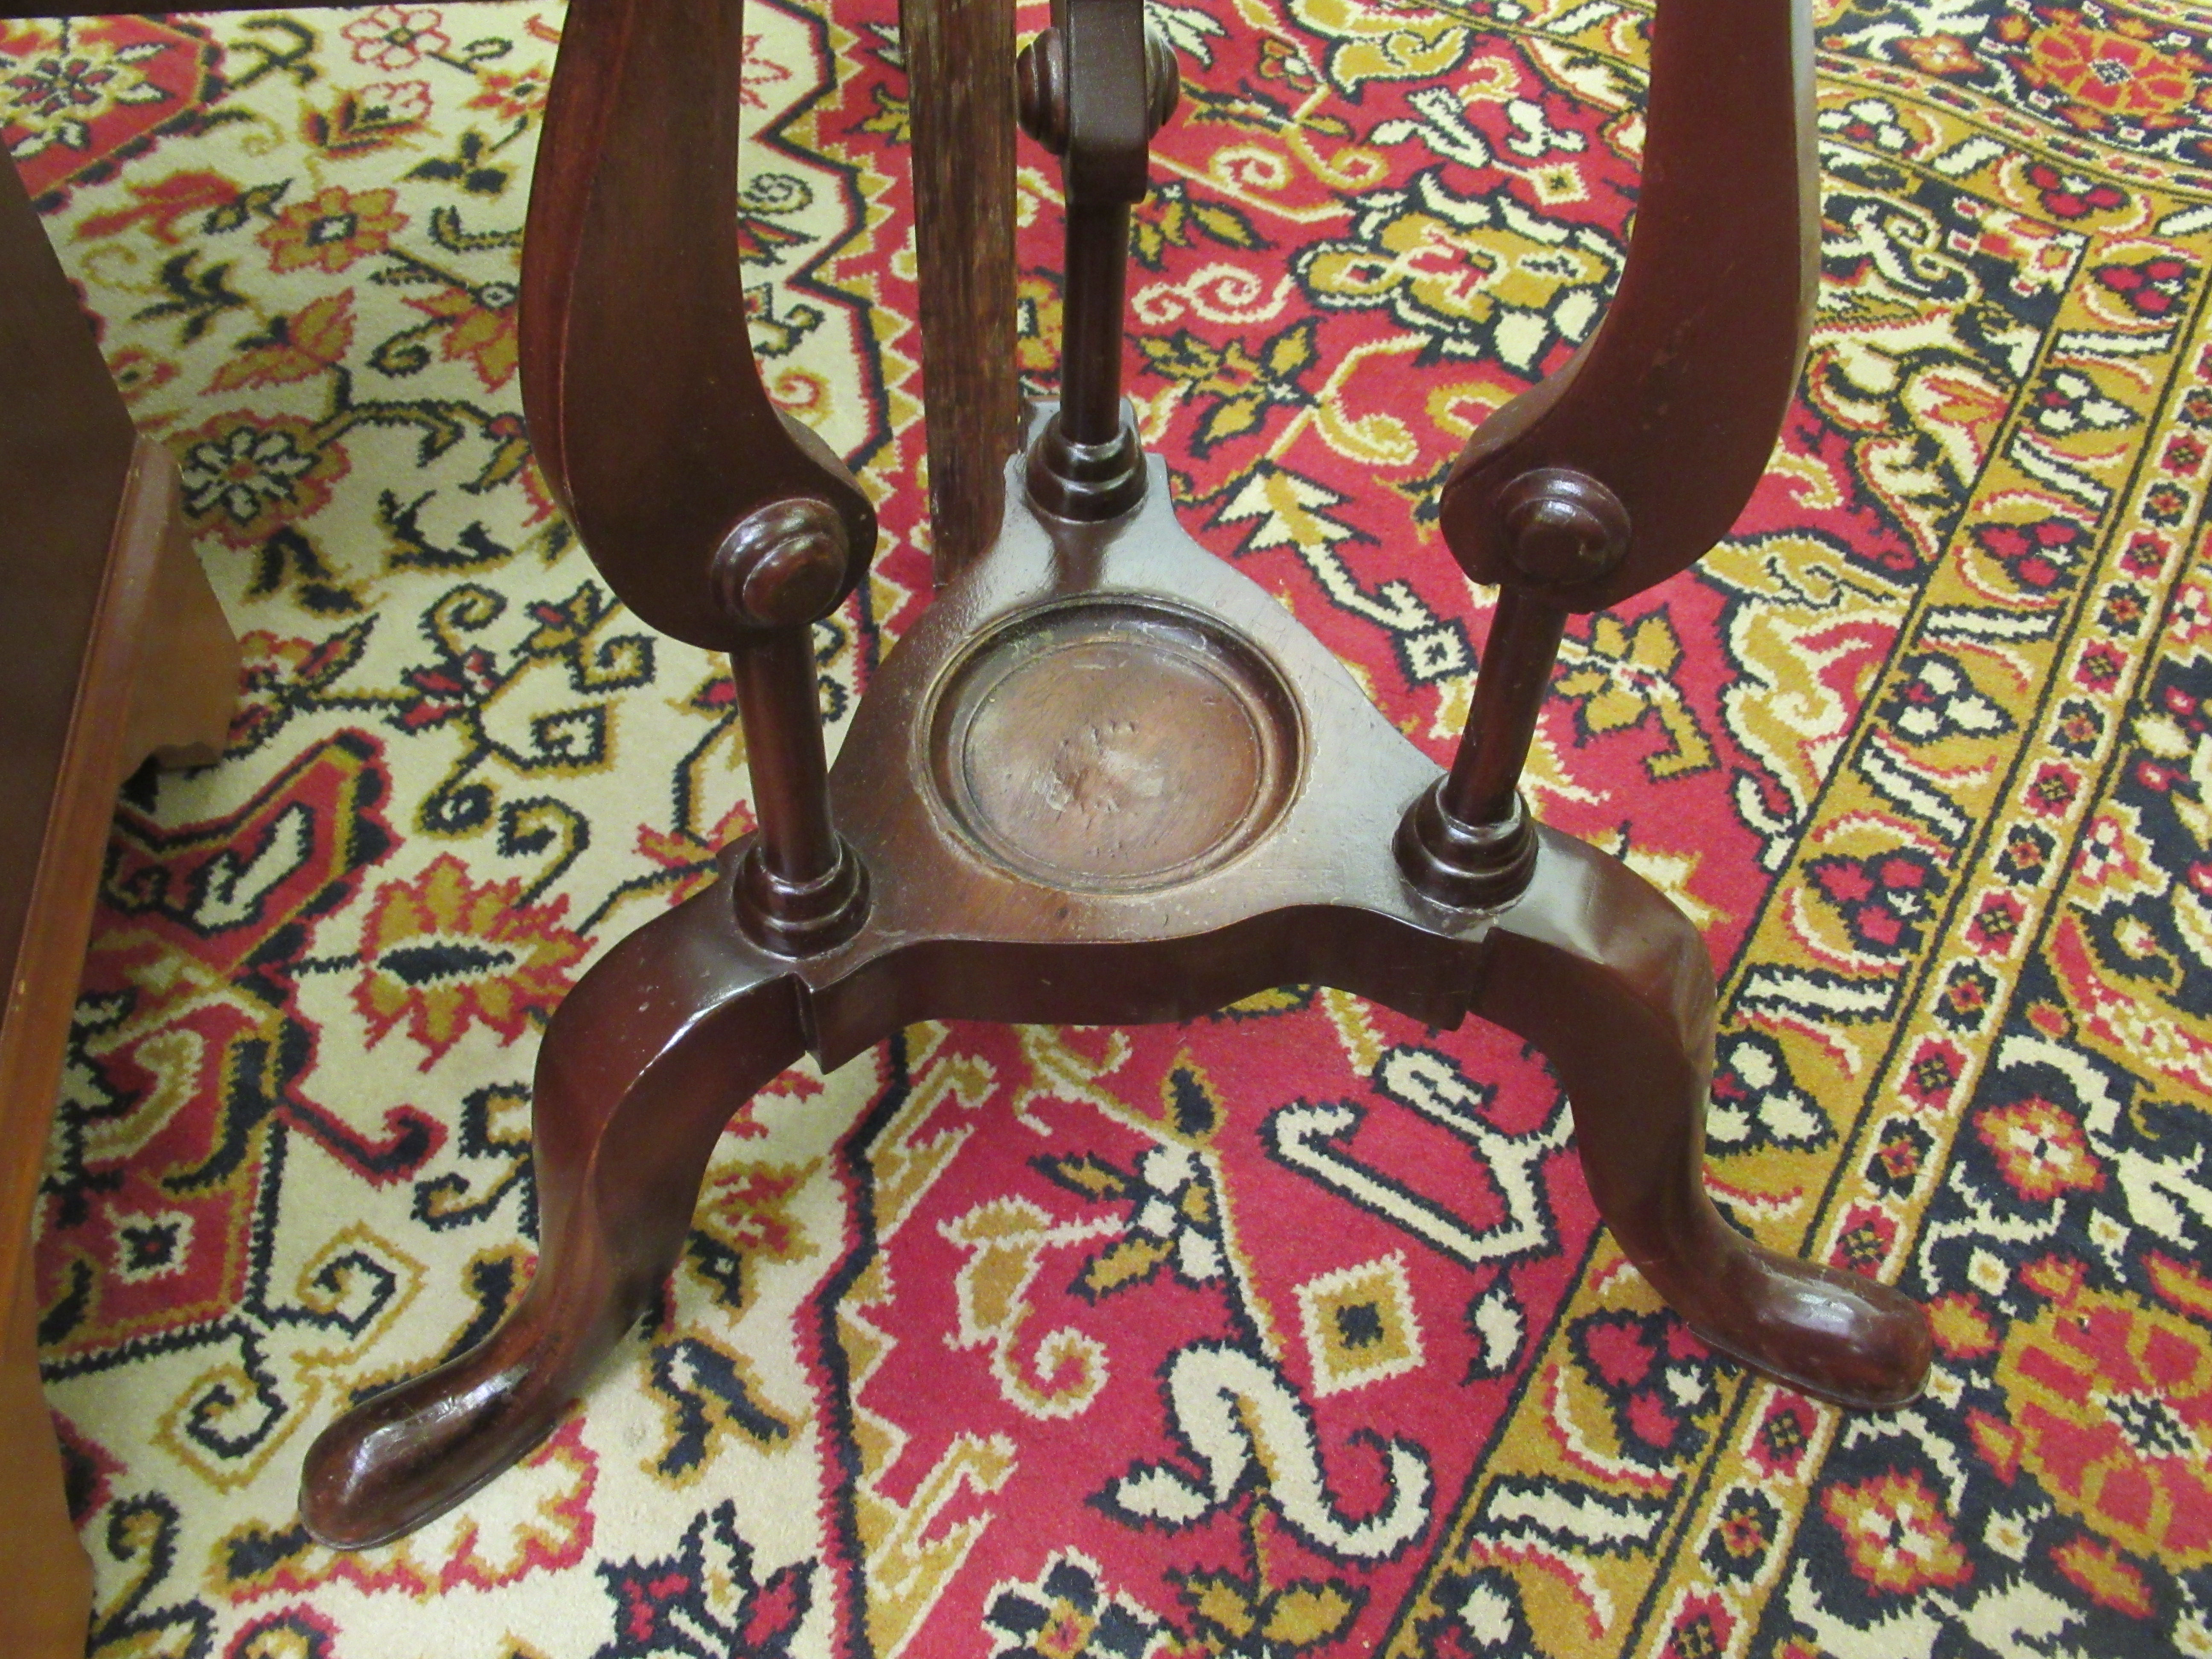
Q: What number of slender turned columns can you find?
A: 3